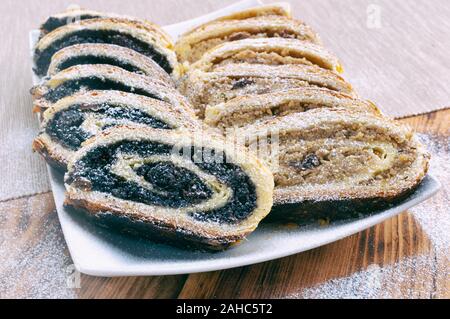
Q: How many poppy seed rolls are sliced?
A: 6